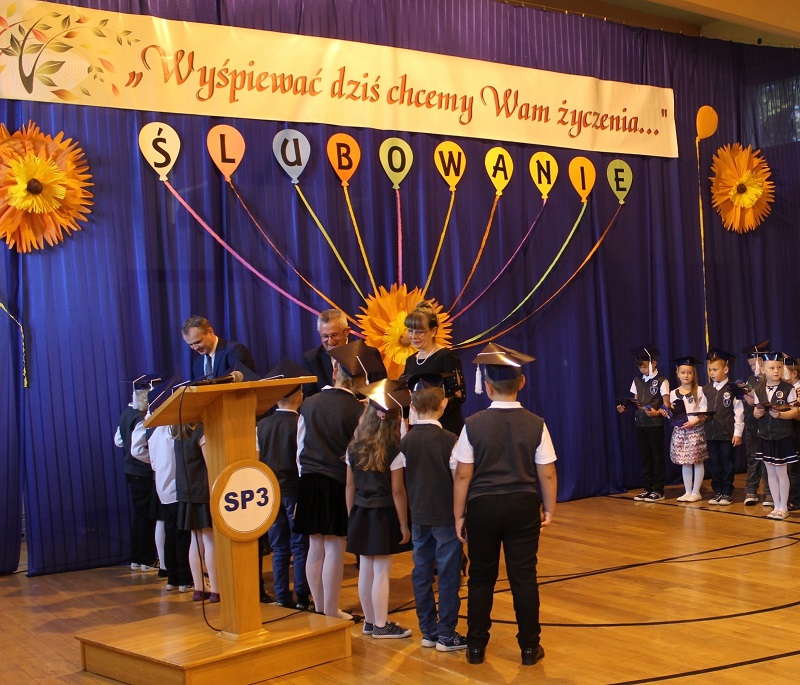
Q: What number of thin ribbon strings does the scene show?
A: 12